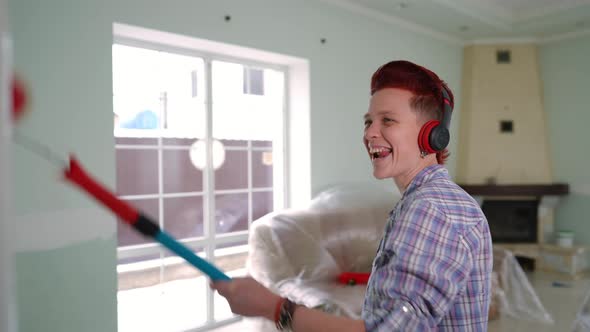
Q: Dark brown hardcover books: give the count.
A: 0